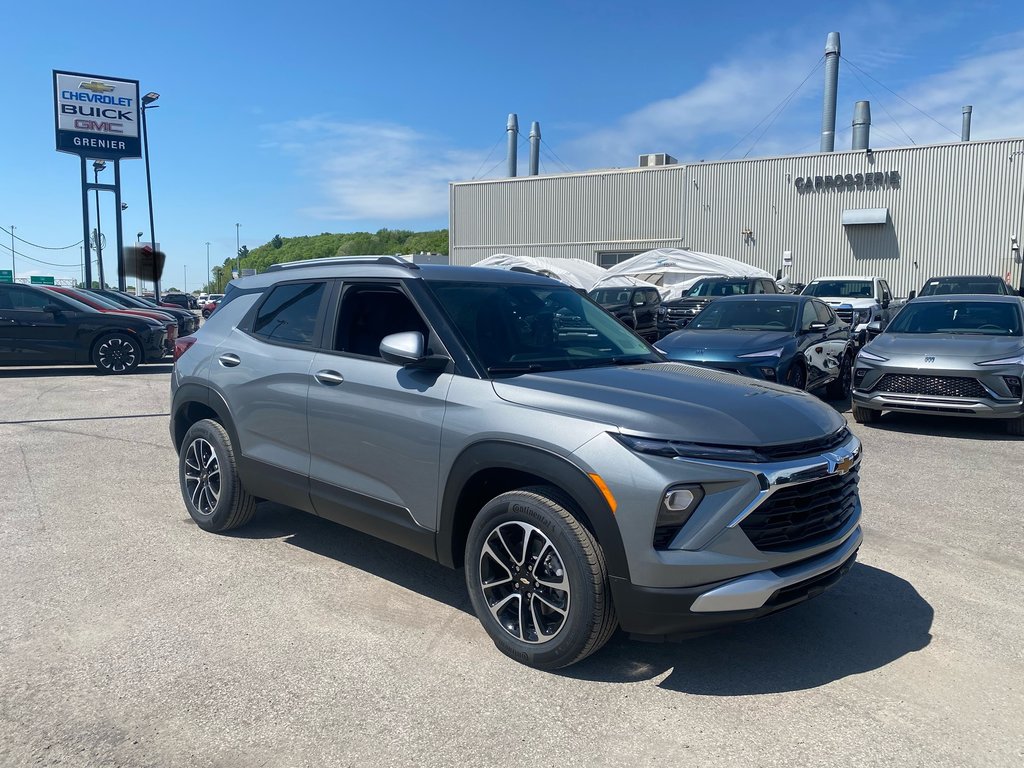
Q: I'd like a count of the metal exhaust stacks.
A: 5